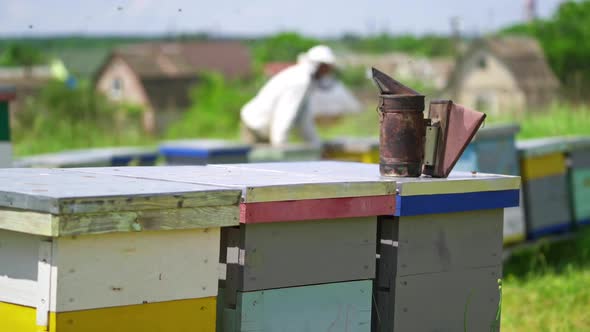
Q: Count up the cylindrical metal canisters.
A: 1